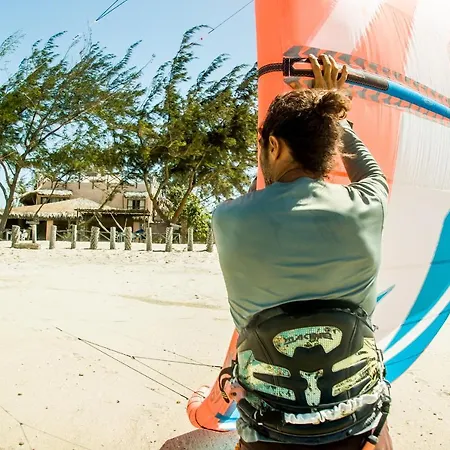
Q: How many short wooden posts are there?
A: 11